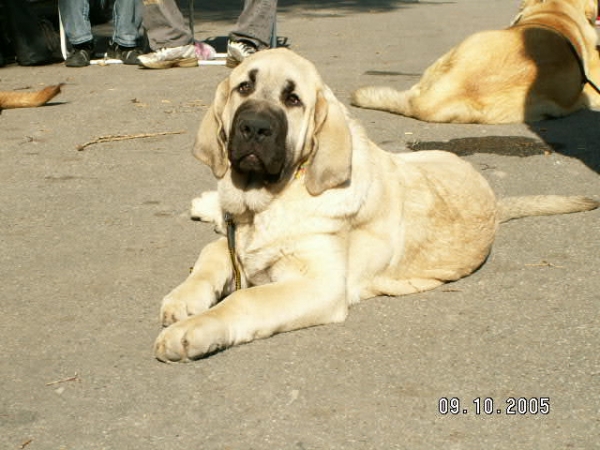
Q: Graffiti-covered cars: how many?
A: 0